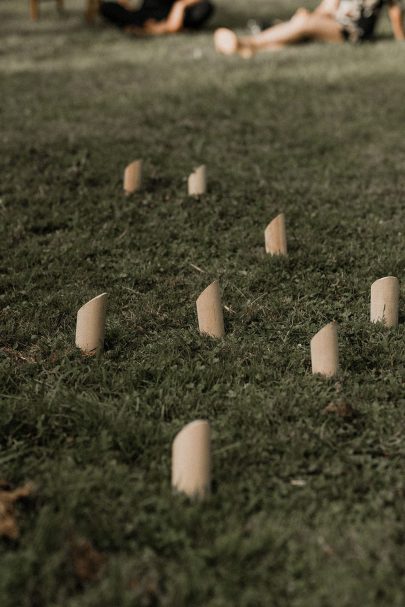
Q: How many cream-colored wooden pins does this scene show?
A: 8